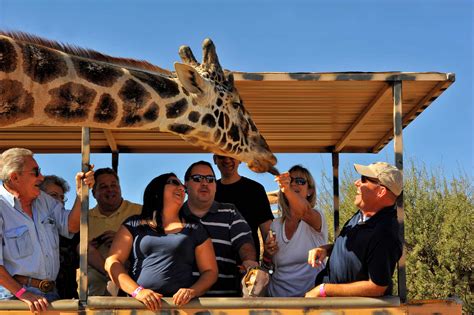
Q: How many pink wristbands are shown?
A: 3